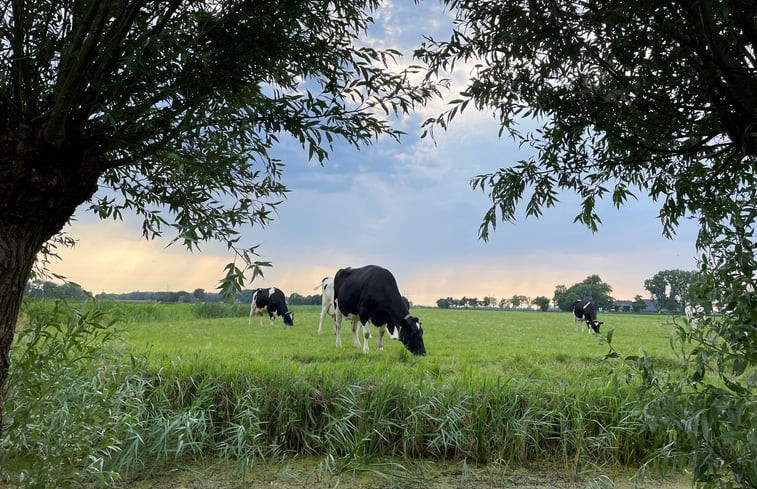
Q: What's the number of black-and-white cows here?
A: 4